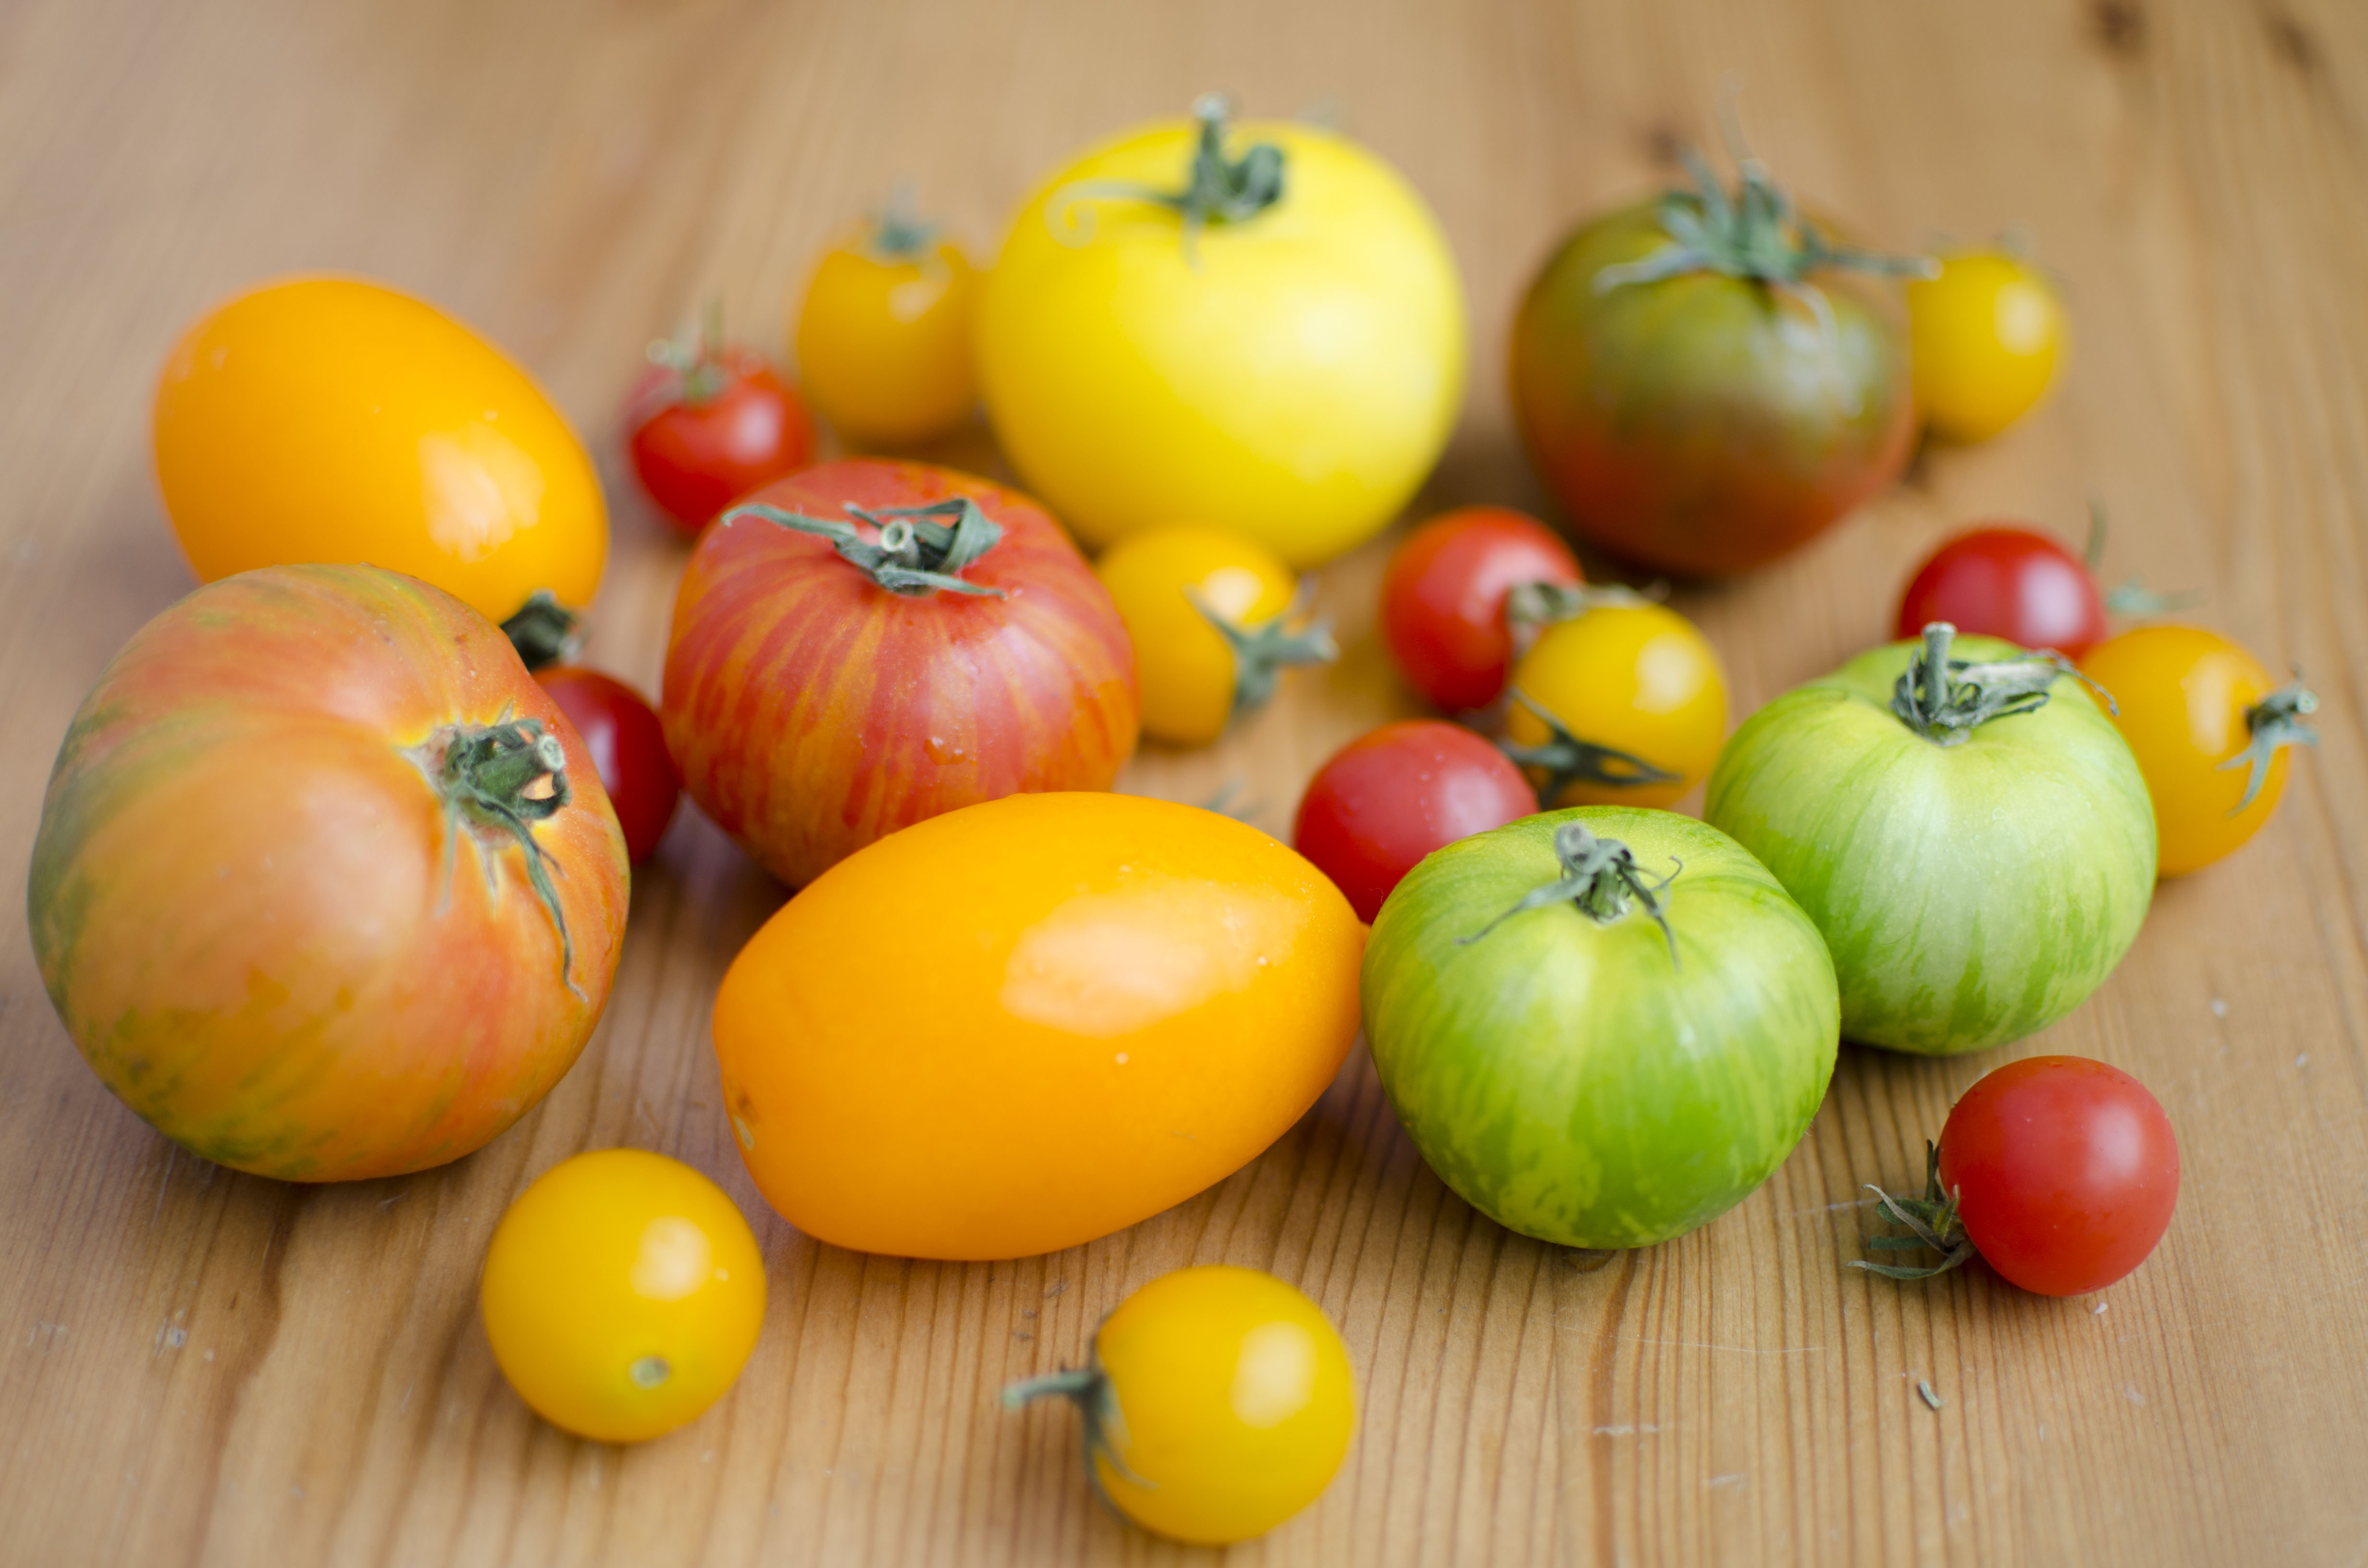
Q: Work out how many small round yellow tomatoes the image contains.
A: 7